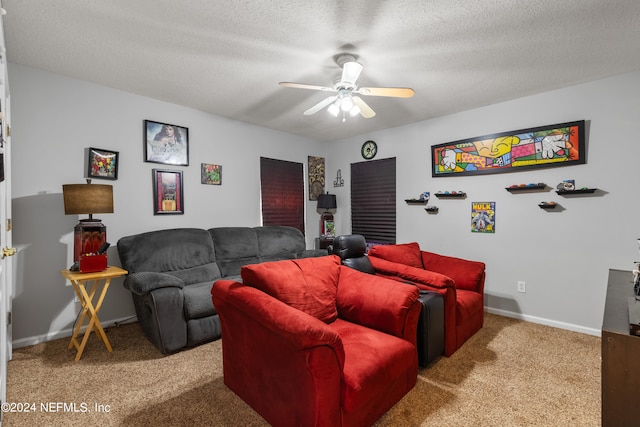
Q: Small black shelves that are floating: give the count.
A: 6